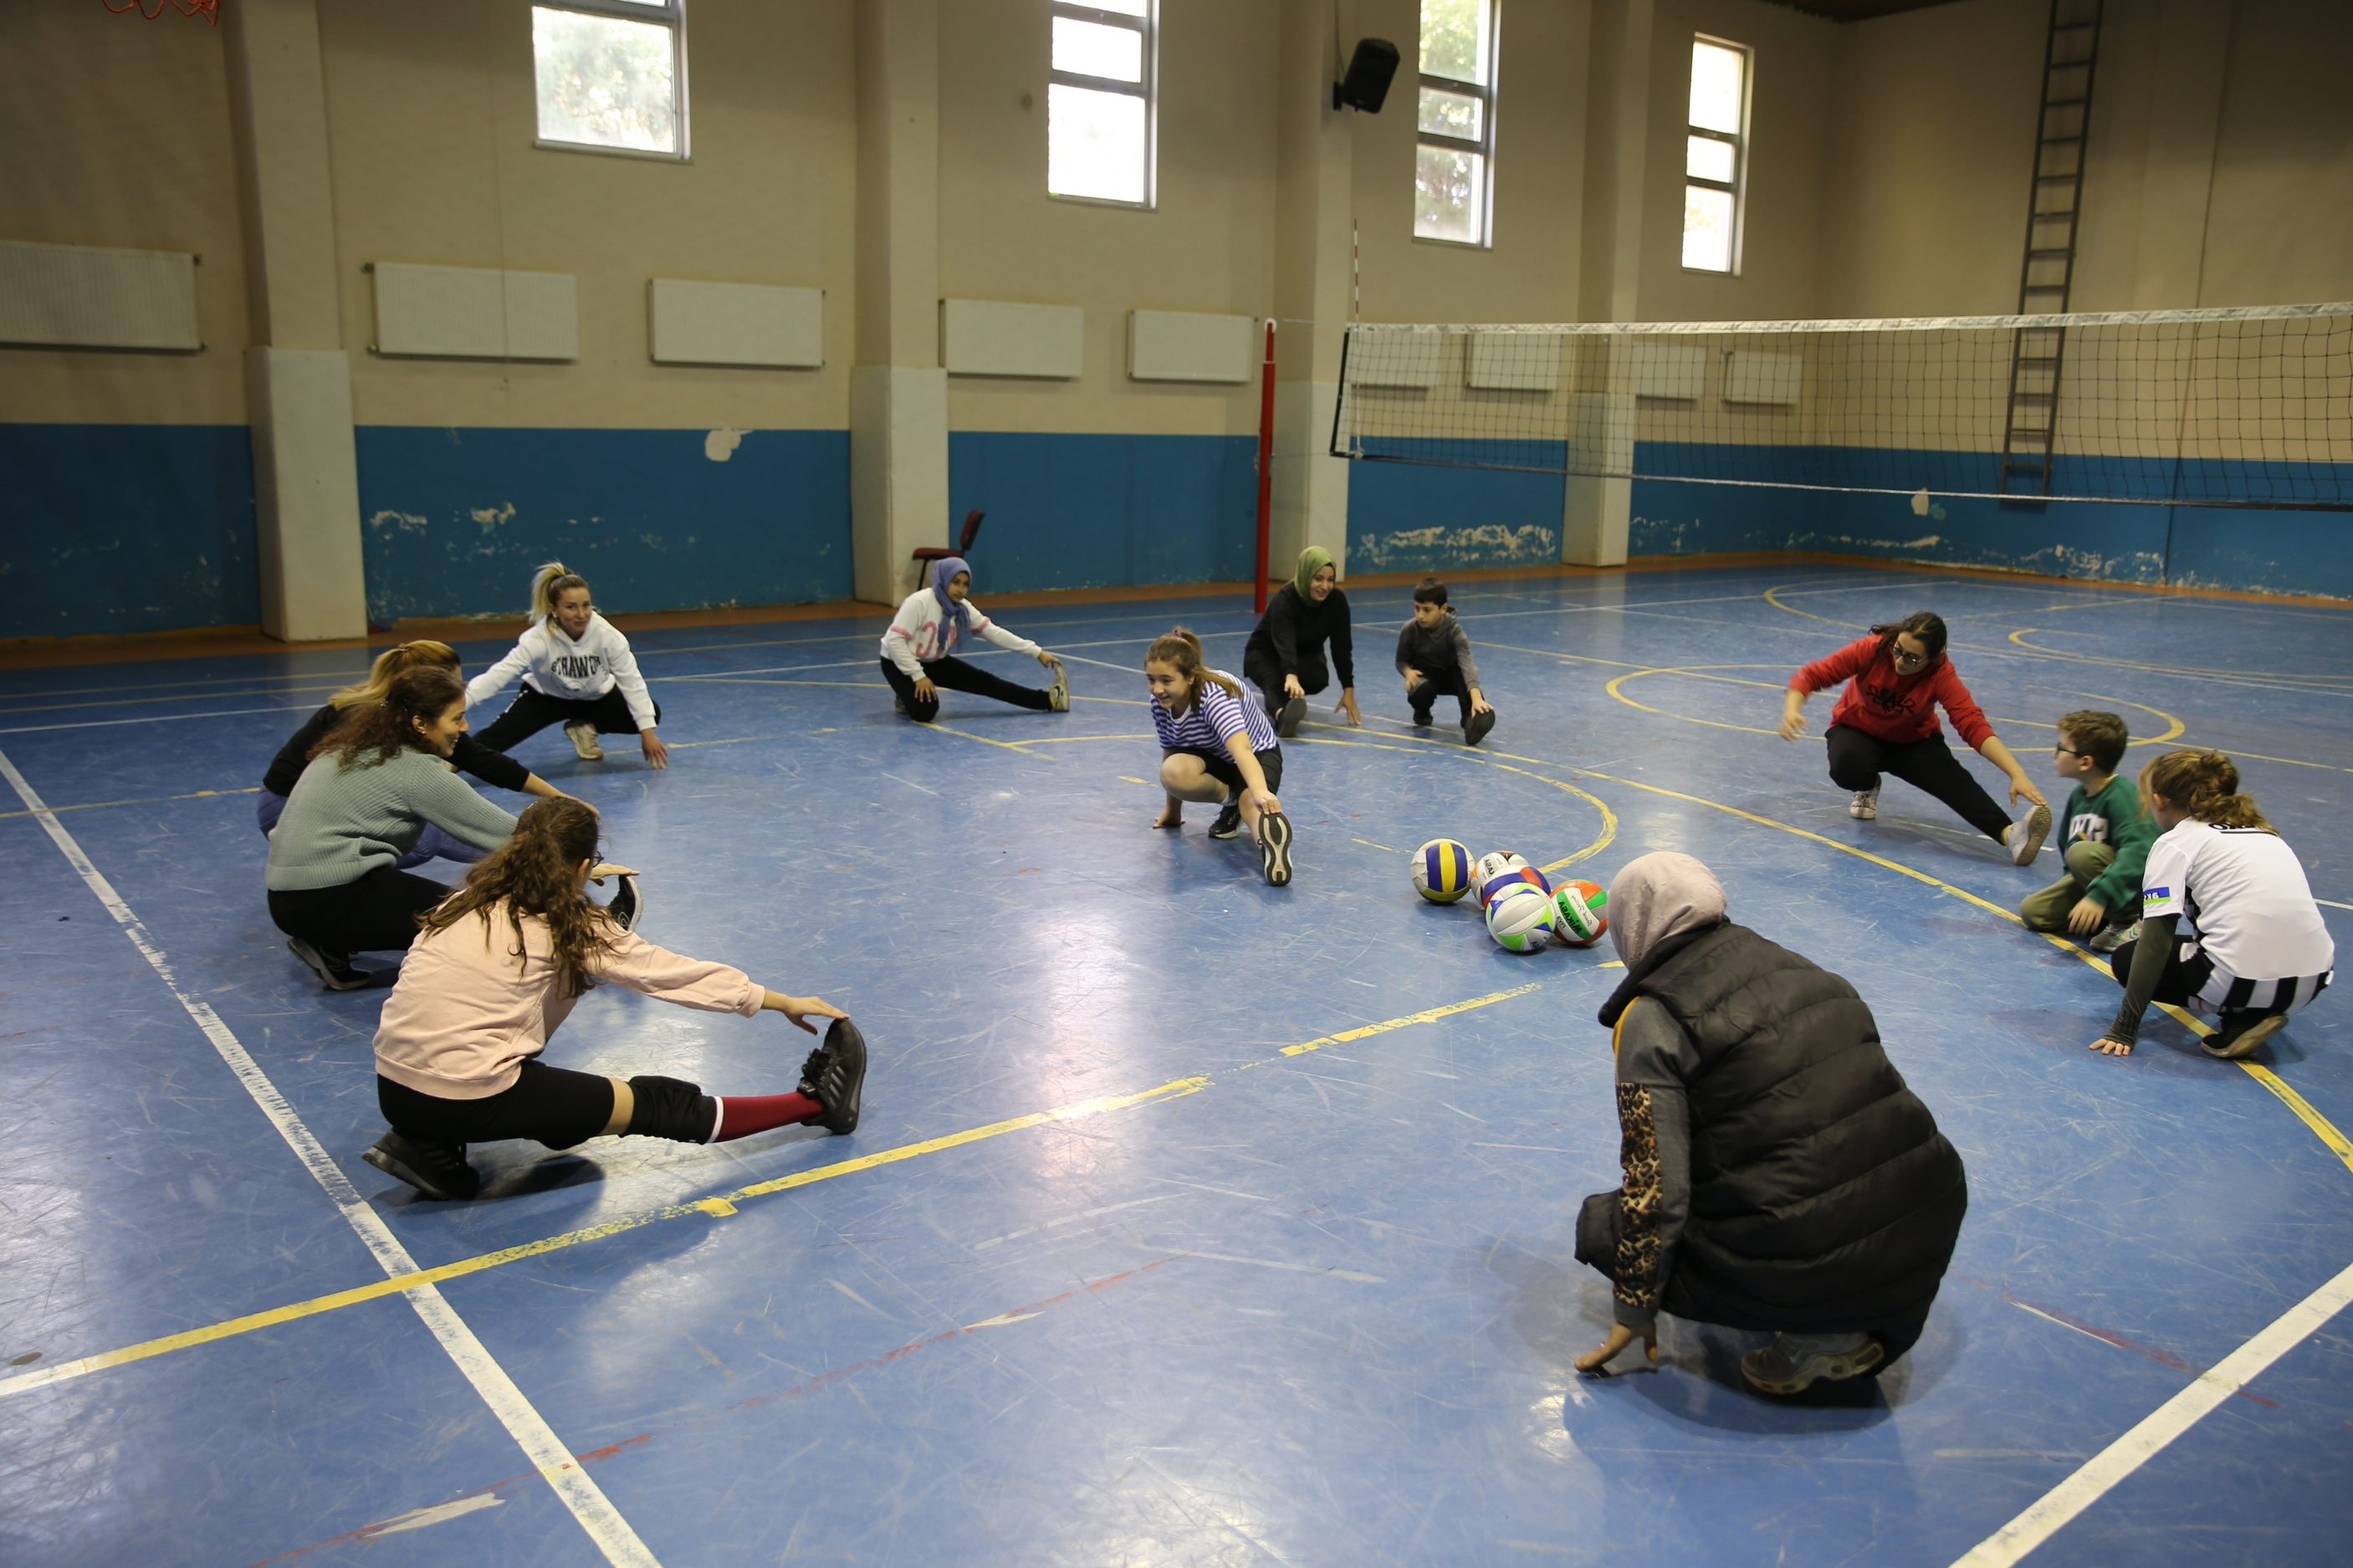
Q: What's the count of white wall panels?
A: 9